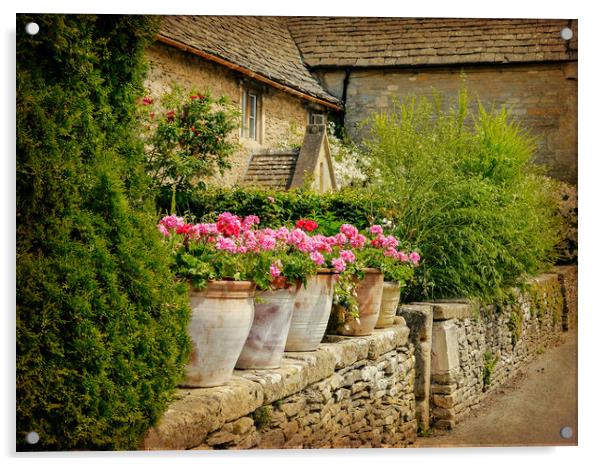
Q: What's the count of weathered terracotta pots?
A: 5